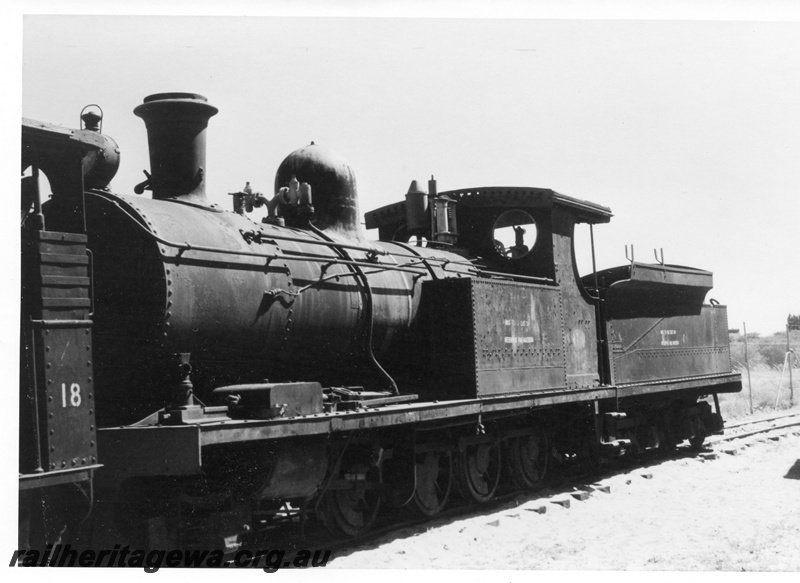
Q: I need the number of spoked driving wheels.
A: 4